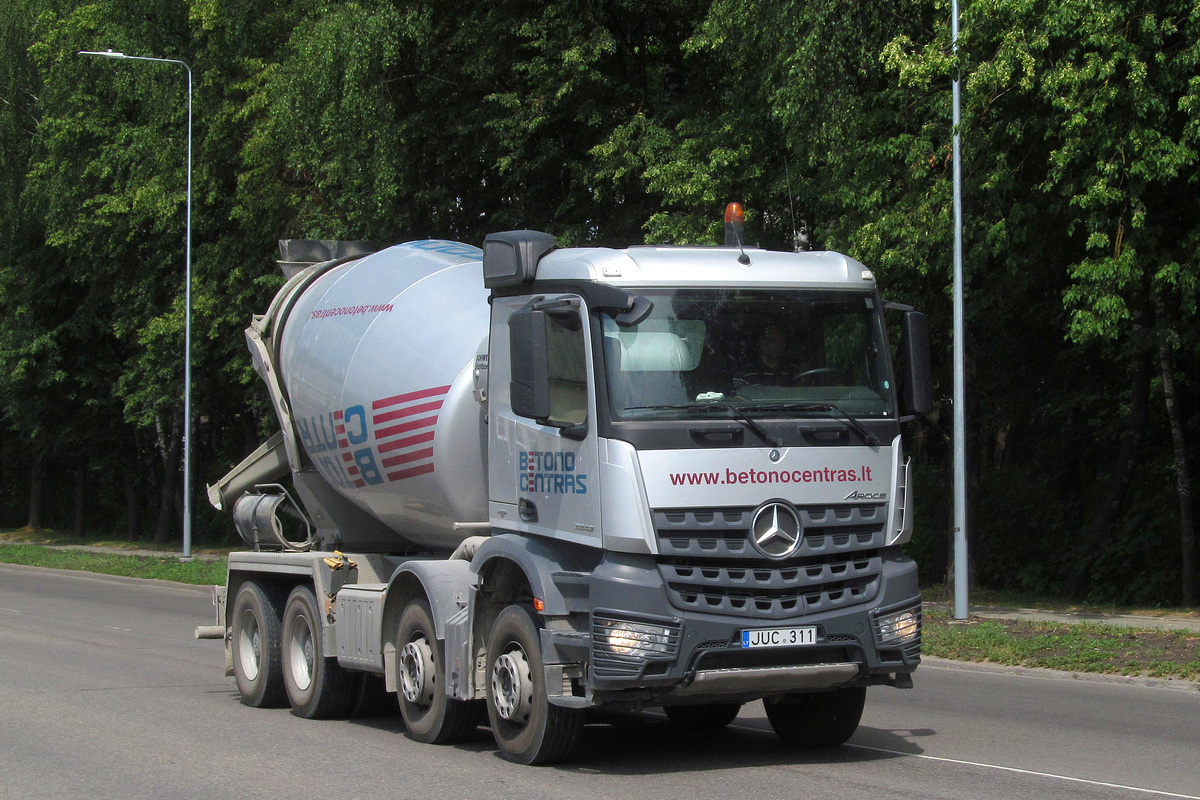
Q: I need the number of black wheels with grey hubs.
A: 4